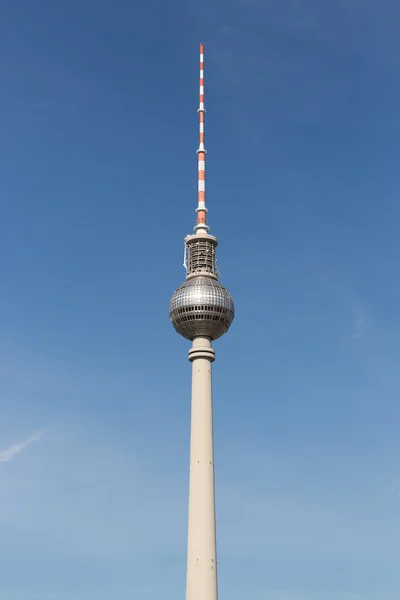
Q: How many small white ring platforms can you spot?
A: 4